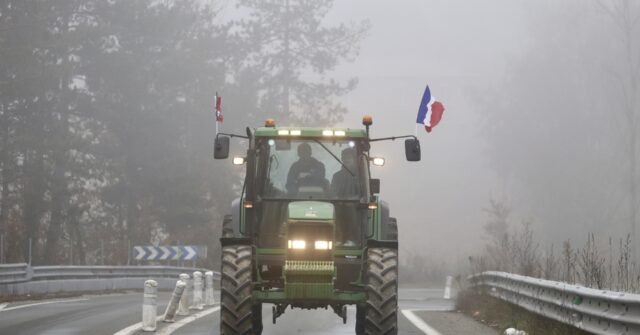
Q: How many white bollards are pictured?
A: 6